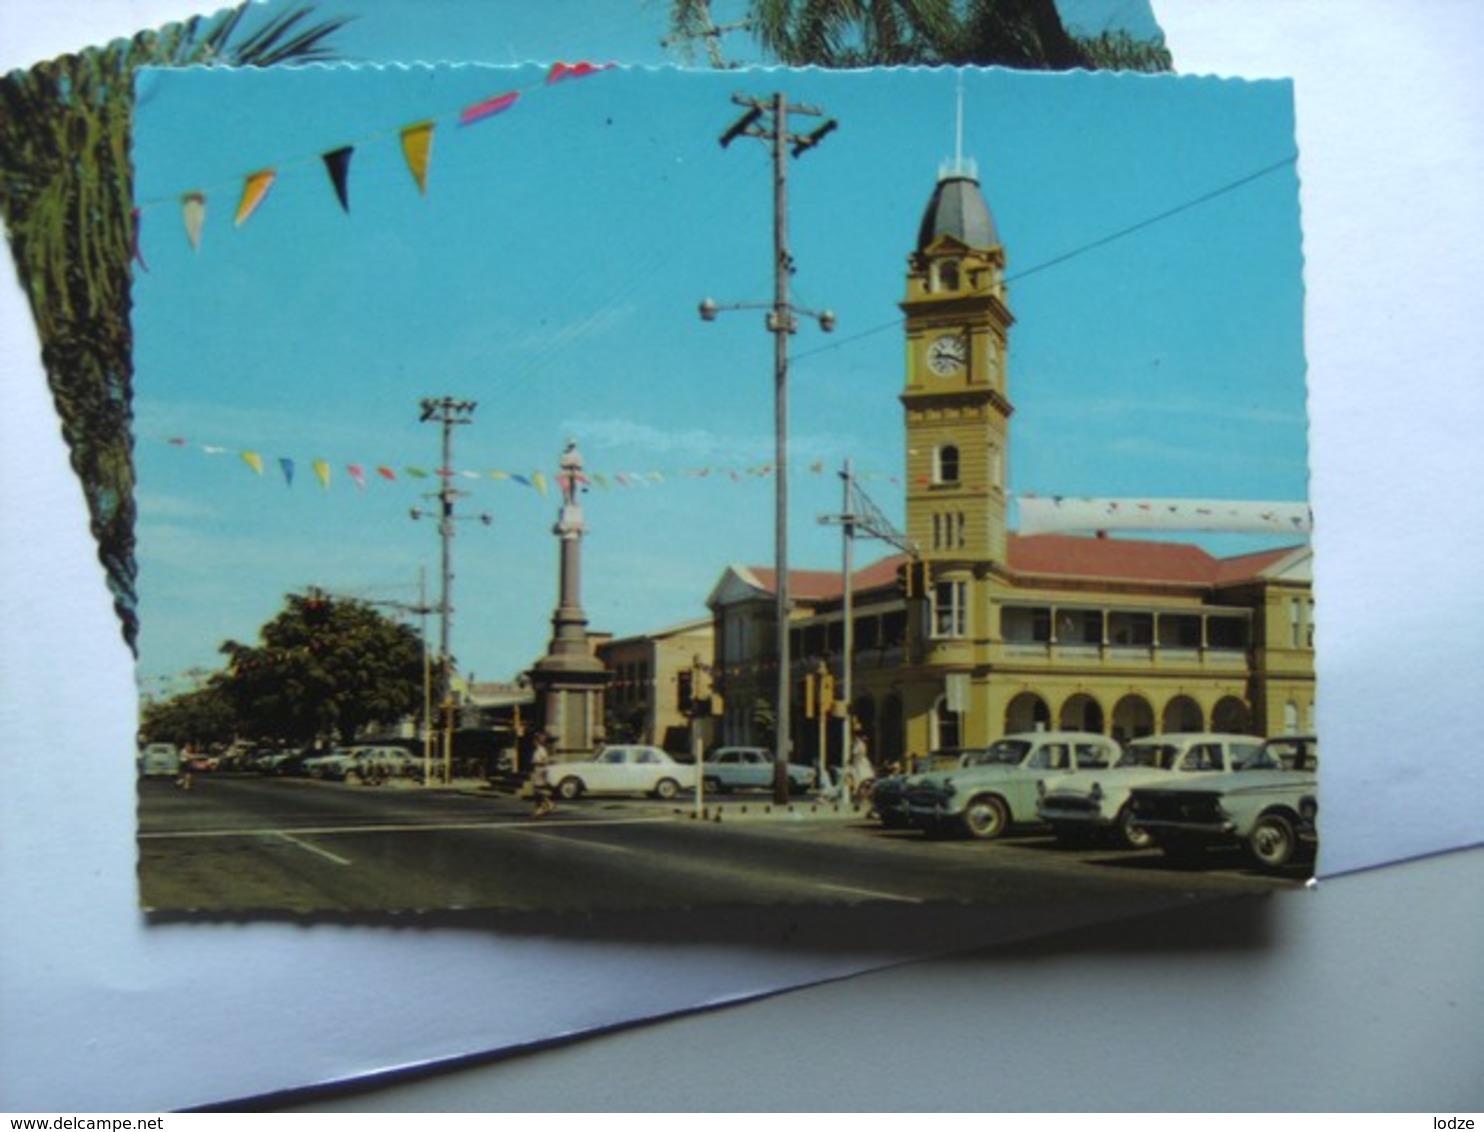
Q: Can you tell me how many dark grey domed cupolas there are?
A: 1